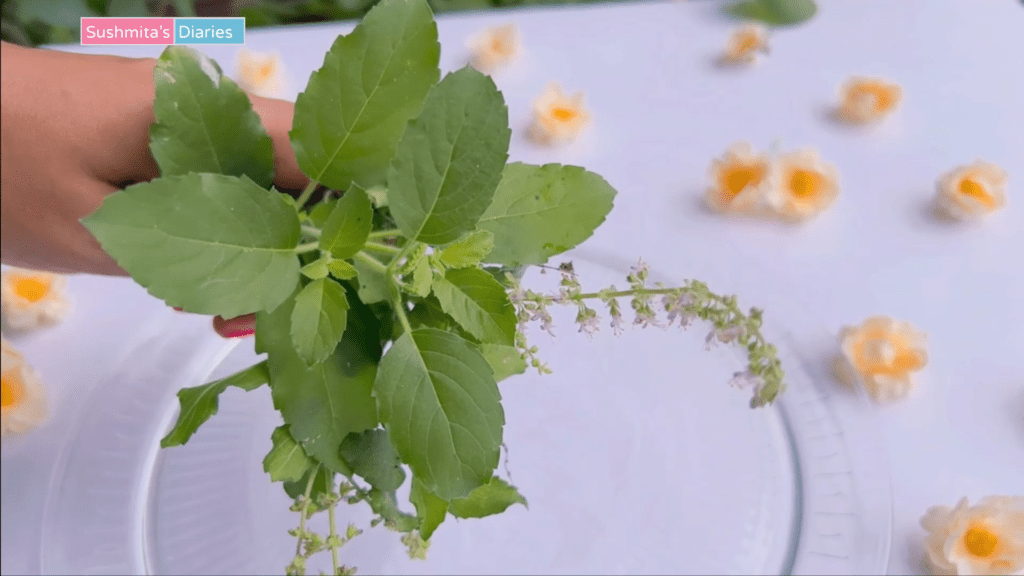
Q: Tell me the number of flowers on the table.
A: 12